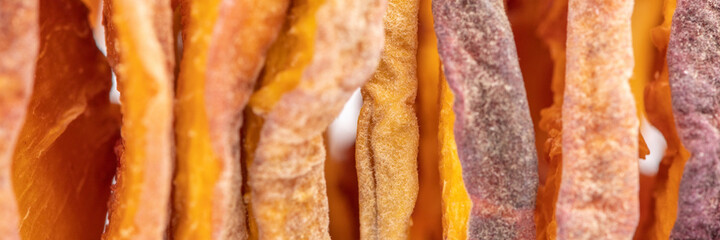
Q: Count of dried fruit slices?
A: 8